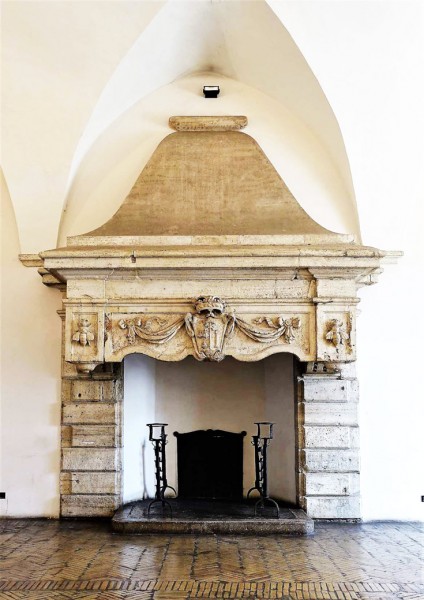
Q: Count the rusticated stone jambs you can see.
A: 2